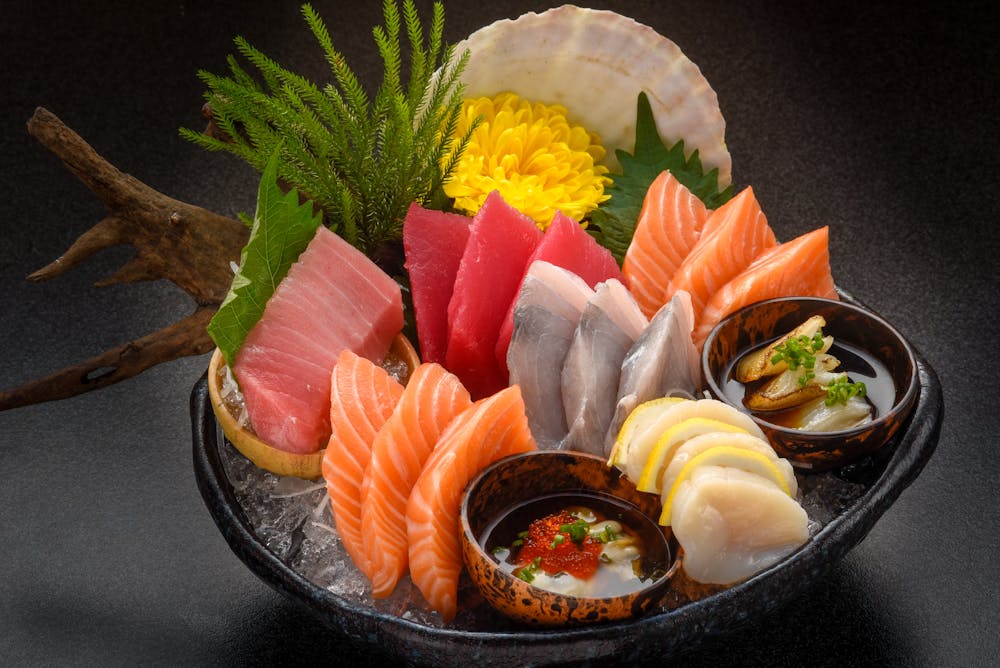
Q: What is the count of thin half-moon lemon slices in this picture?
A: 3